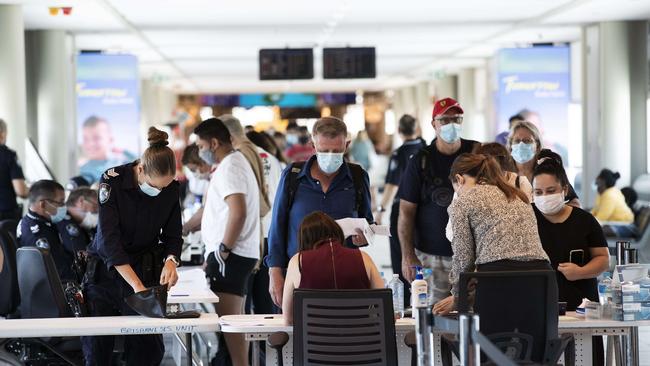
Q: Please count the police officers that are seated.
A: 2